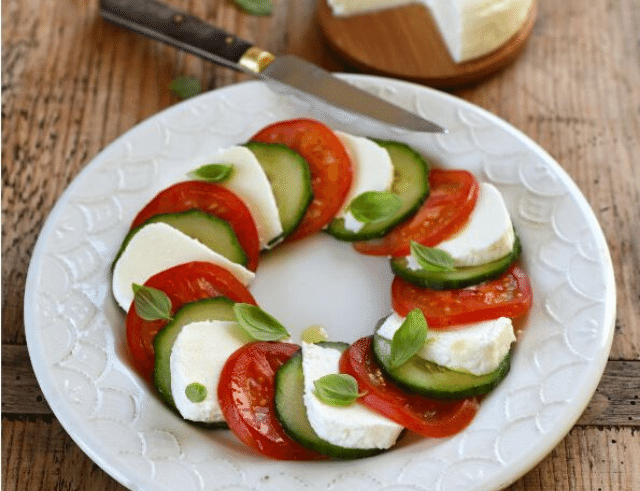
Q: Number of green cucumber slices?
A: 7